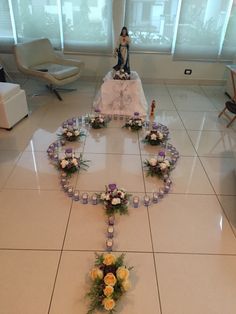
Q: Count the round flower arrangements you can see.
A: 7